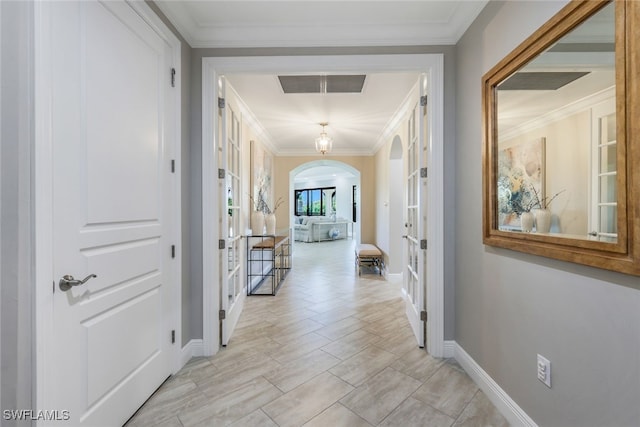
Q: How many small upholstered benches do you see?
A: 1